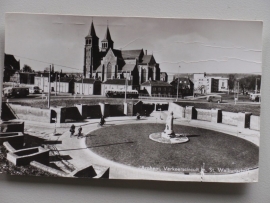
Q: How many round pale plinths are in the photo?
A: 1